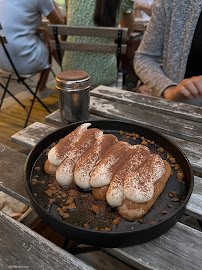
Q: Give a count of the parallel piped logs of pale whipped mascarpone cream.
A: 6